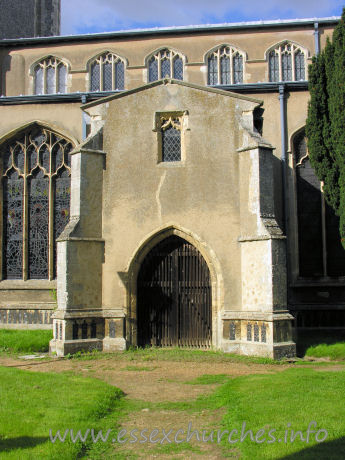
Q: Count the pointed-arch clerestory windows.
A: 5